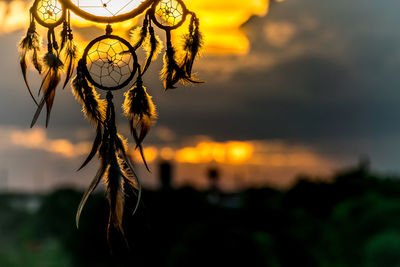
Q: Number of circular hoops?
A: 4